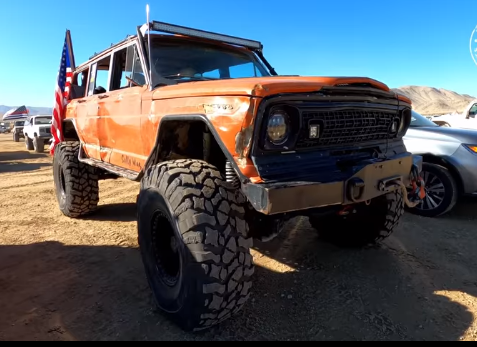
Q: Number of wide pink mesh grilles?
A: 0